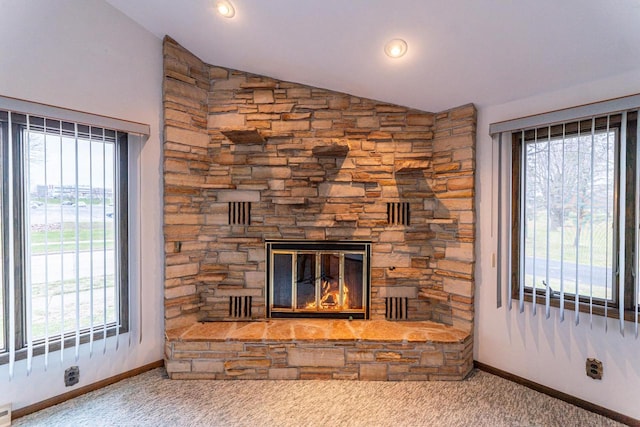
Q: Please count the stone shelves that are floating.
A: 3